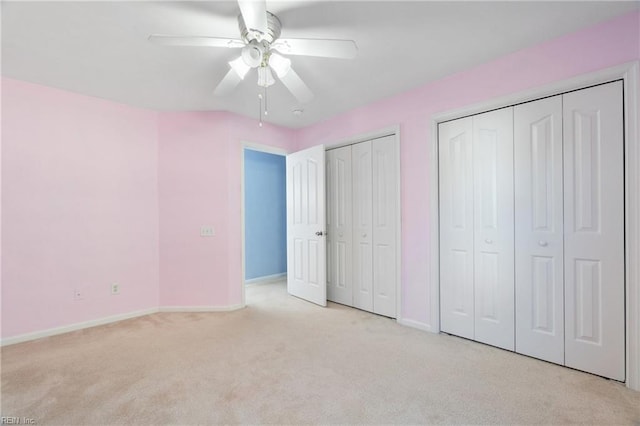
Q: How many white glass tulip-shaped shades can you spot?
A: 4